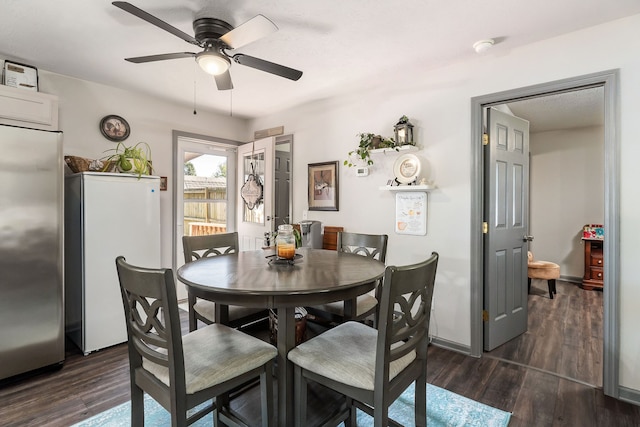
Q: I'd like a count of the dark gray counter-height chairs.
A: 4